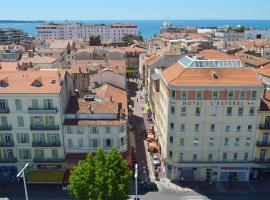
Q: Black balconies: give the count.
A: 11